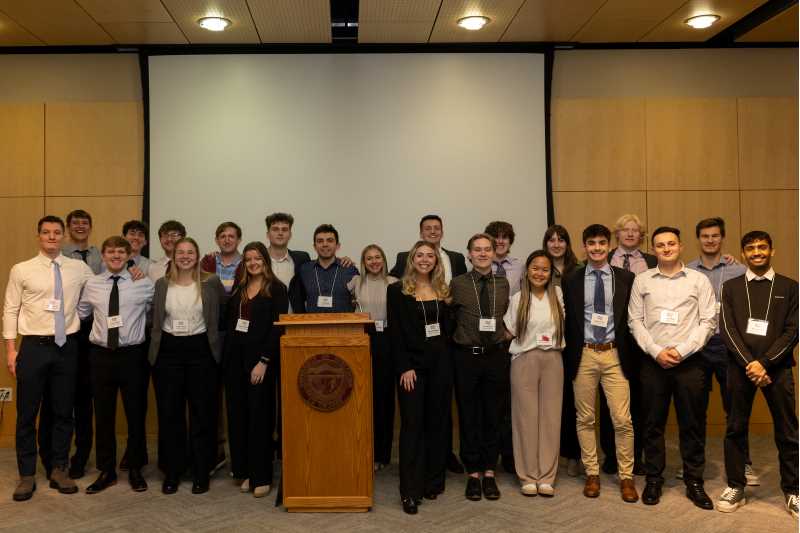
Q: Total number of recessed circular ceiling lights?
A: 3